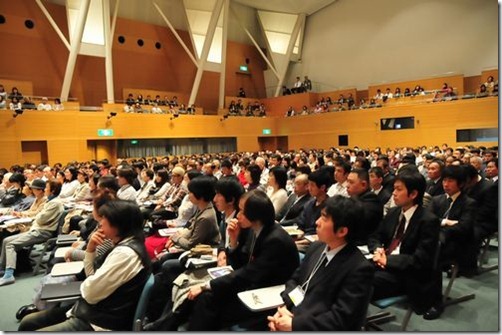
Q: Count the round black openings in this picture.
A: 5